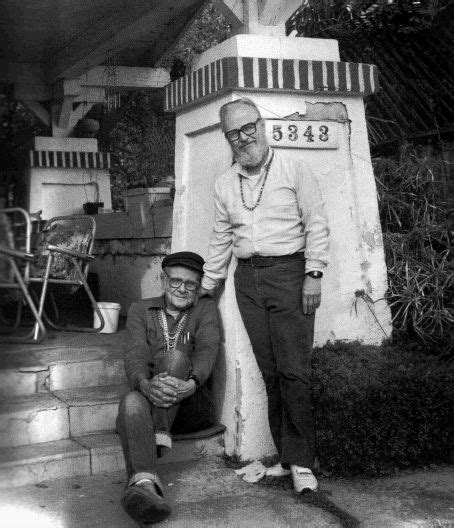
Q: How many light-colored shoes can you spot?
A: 2